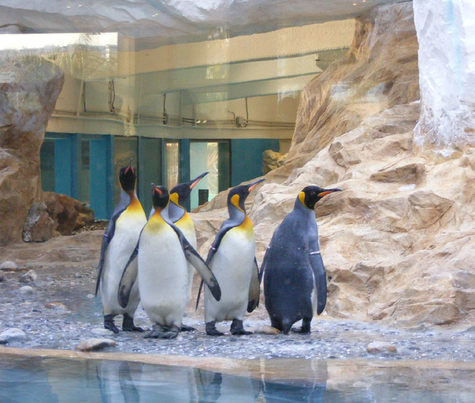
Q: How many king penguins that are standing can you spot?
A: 5